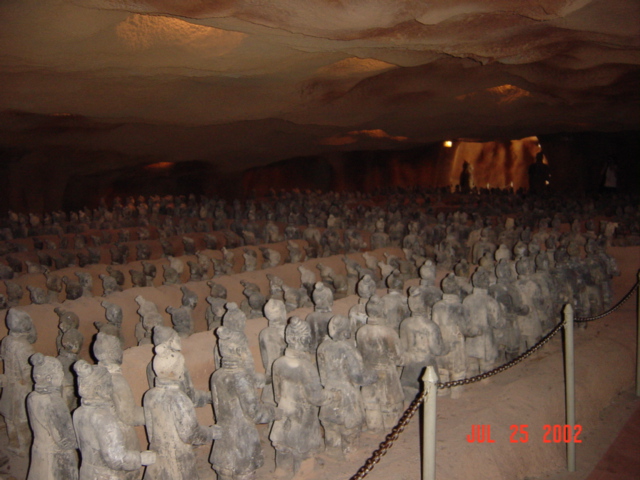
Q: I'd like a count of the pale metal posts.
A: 3